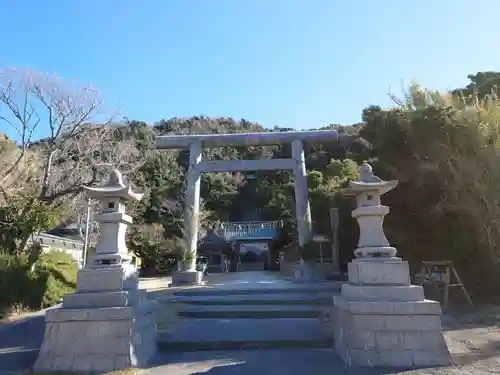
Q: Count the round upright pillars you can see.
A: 2